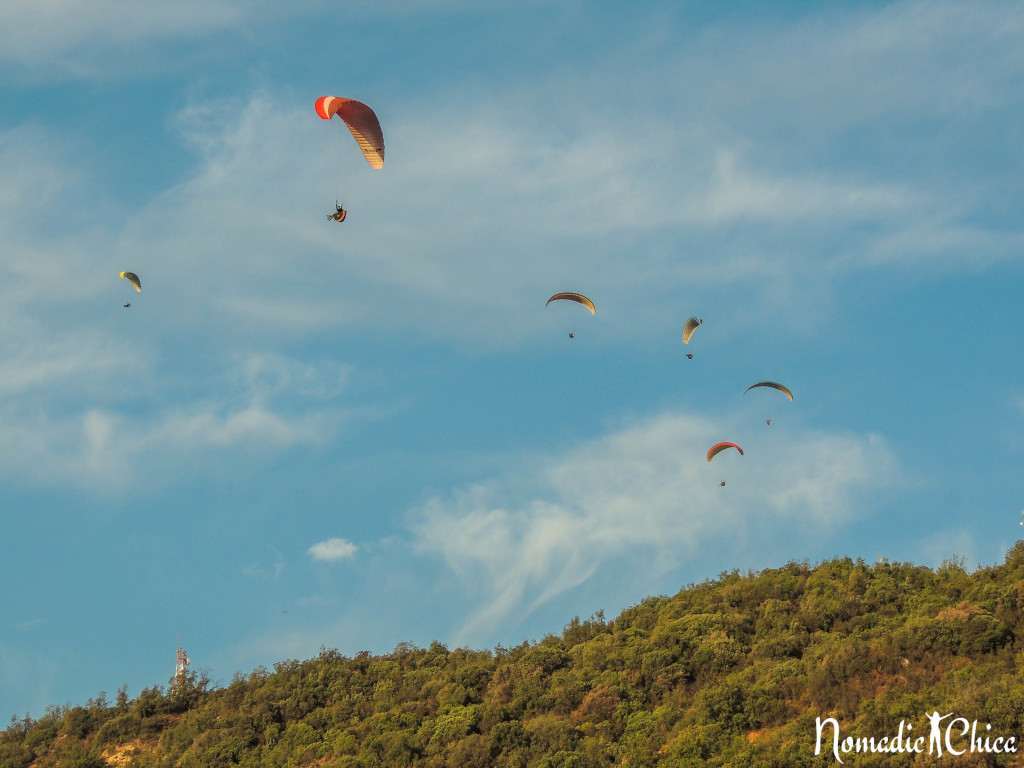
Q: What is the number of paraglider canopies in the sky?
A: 6